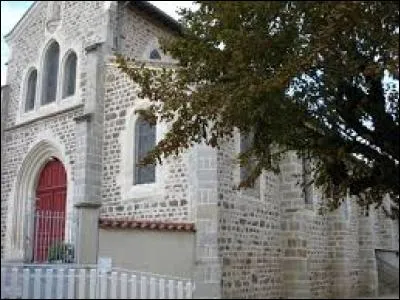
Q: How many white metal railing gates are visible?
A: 1